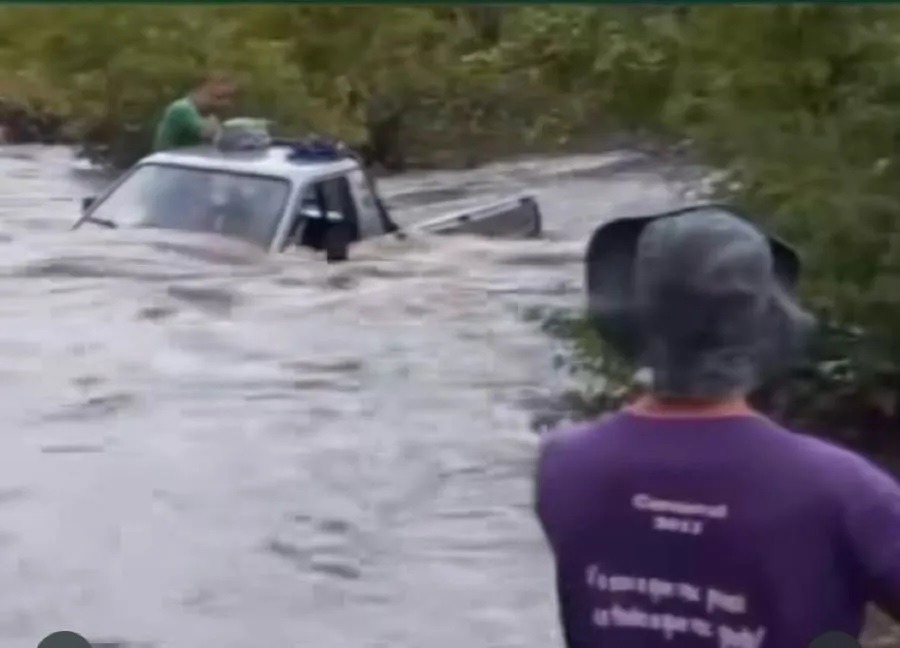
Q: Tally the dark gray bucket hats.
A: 1